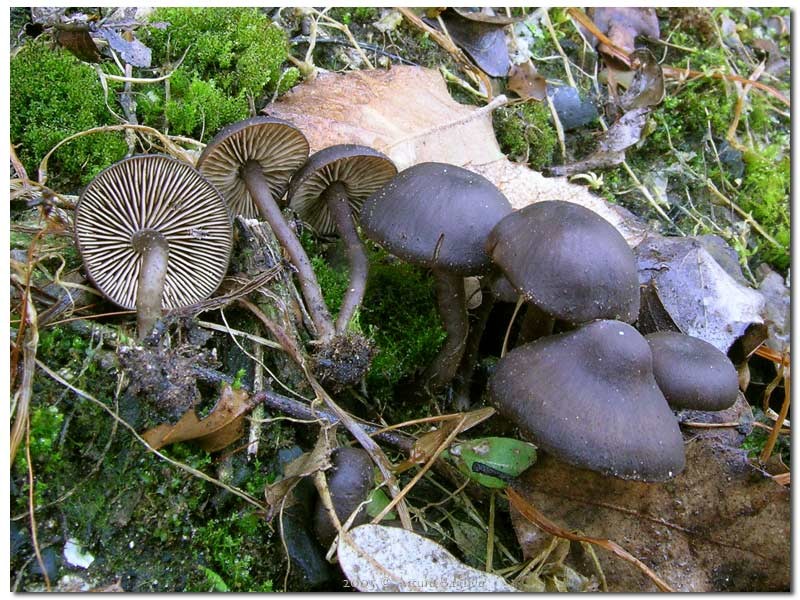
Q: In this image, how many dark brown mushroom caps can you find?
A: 8